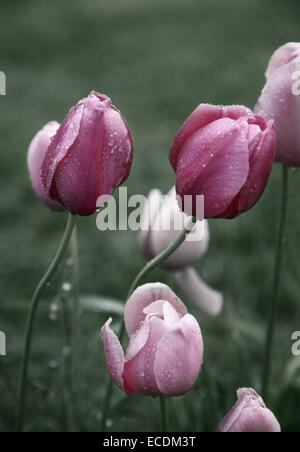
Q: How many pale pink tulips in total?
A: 5